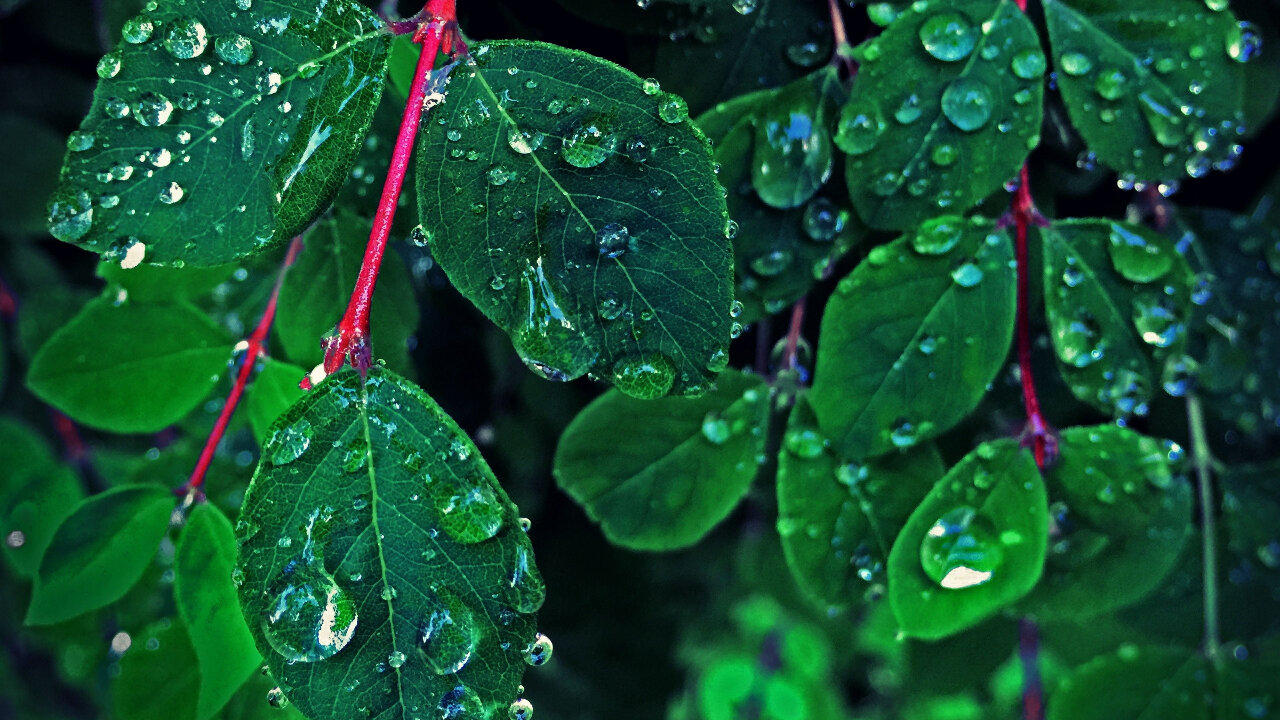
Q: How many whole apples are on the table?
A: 0